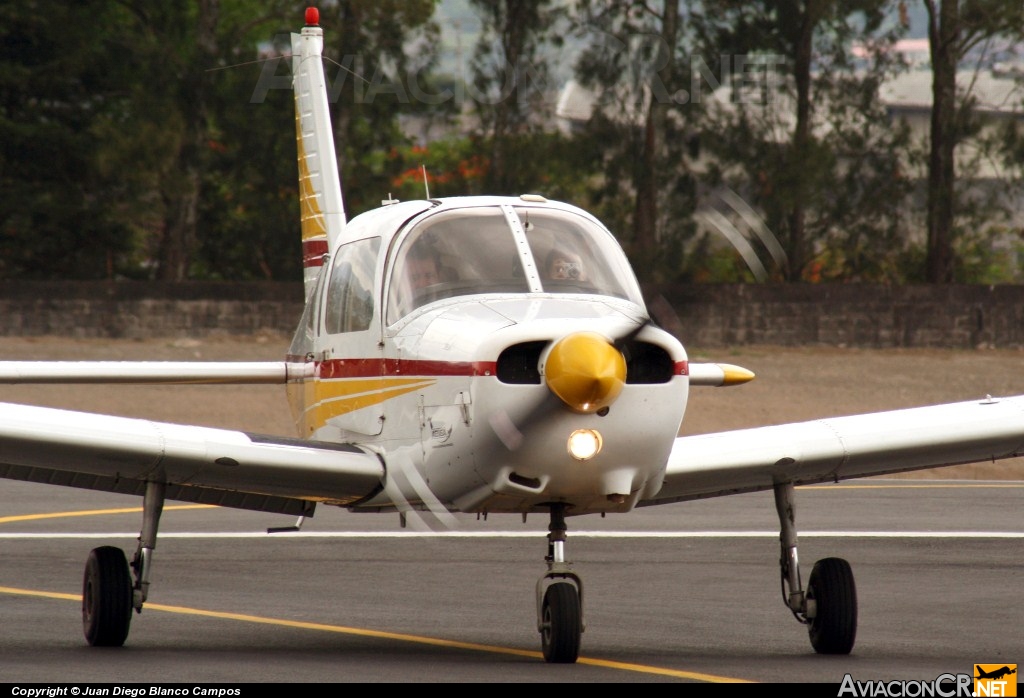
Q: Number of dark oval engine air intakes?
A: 2